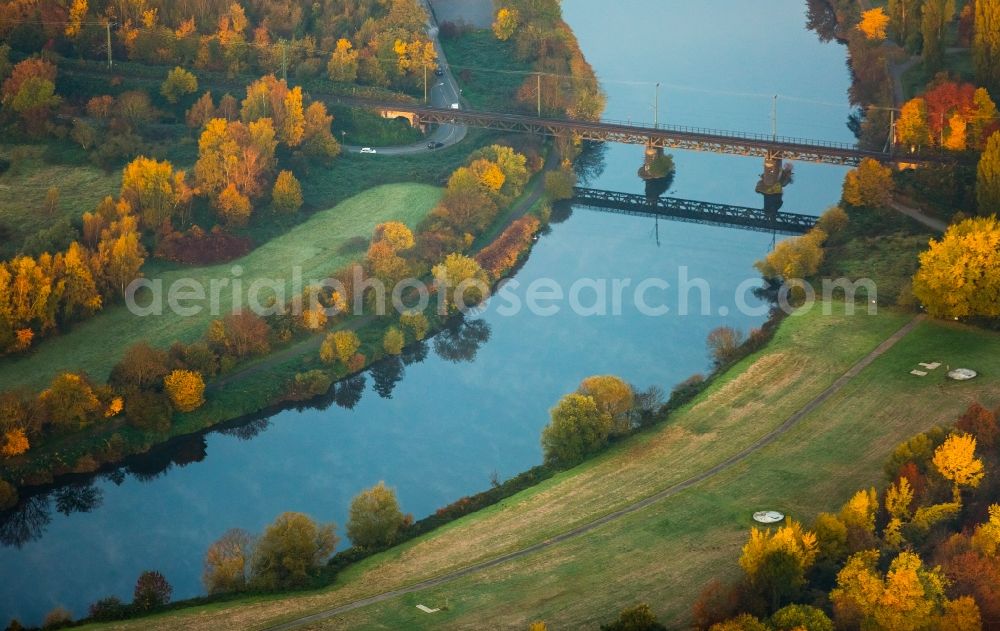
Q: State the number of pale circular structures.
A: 2